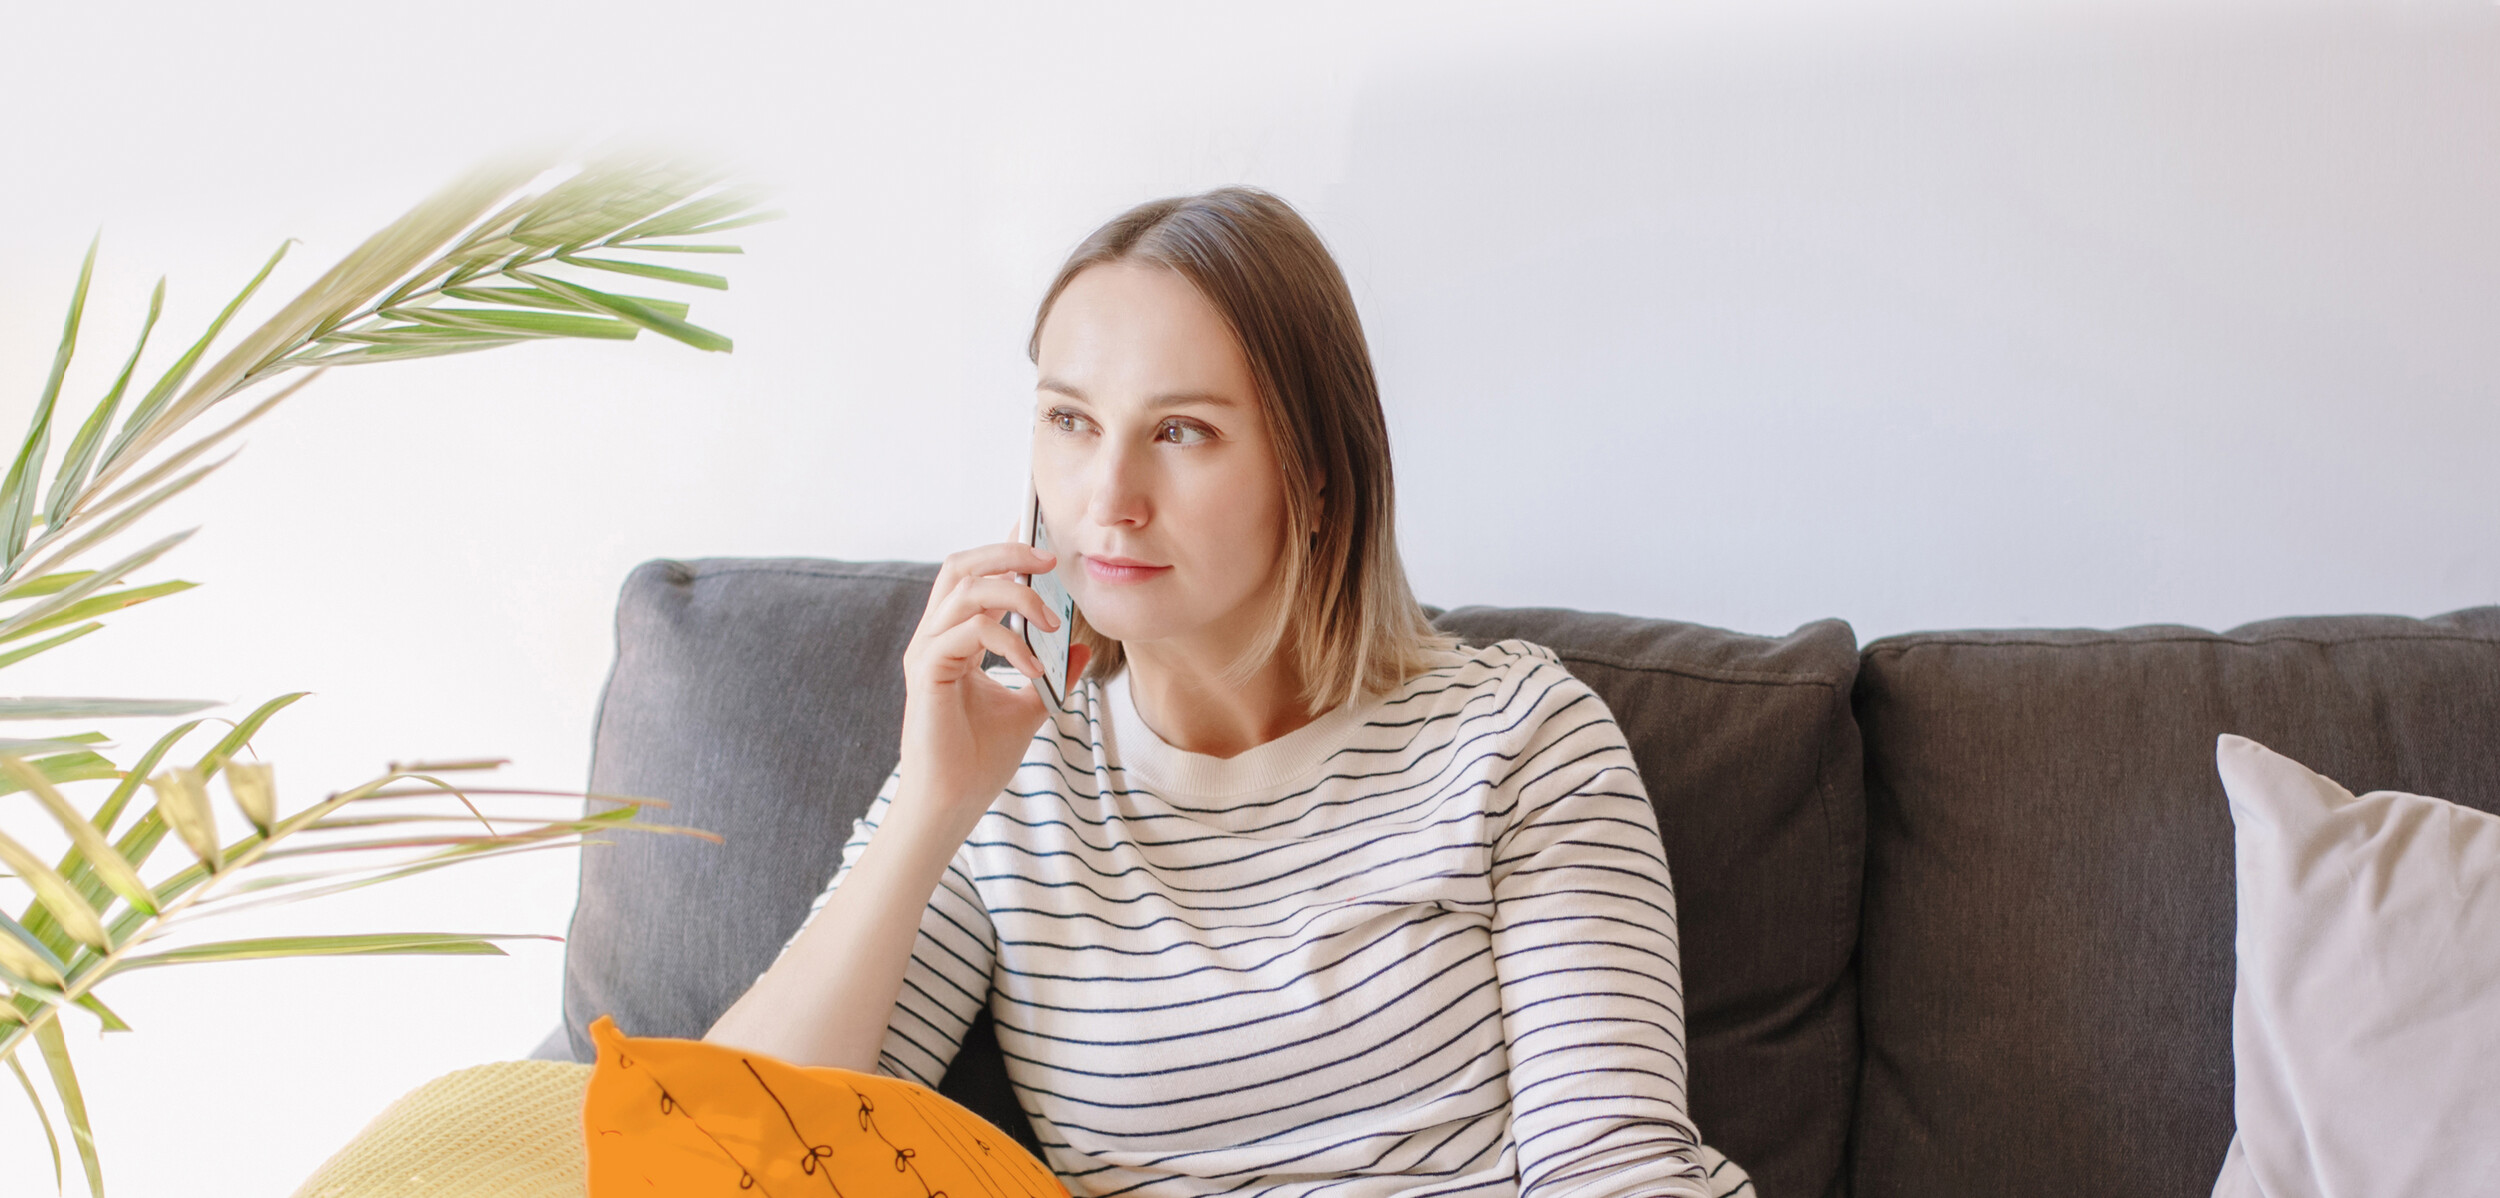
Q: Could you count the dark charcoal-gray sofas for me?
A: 1